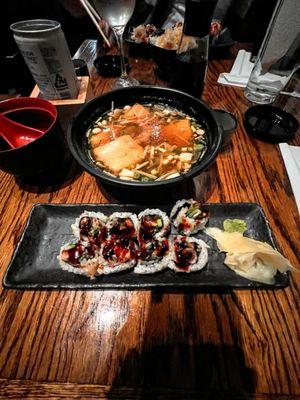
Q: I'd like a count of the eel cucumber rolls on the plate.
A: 8